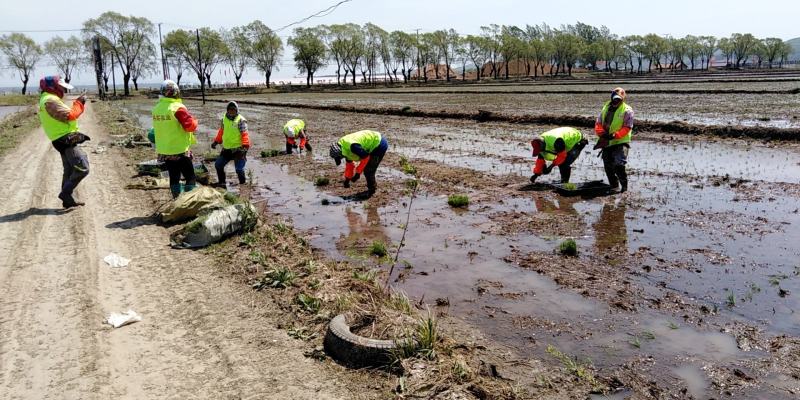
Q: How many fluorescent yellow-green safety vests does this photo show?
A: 7